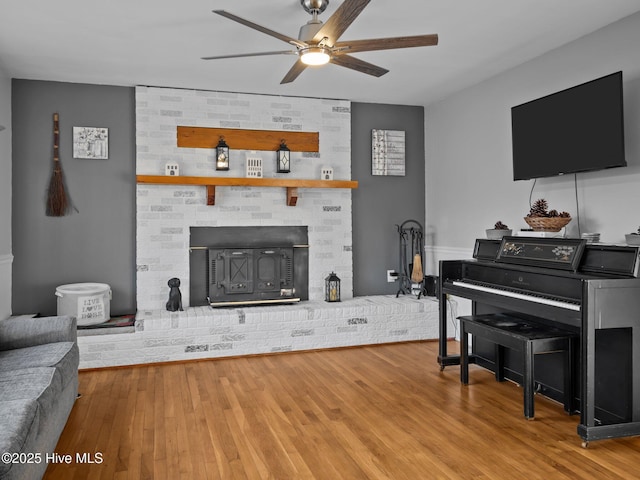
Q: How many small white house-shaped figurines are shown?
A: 3